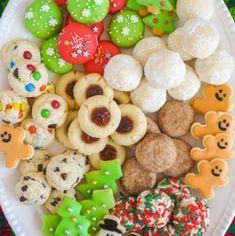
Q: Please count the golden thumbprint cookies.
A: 8